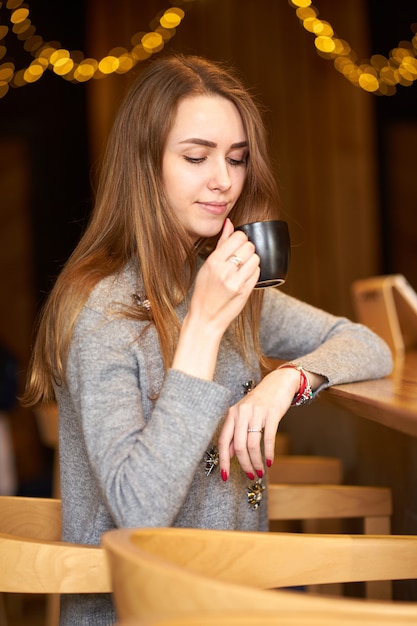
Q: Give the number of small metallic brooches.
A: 4